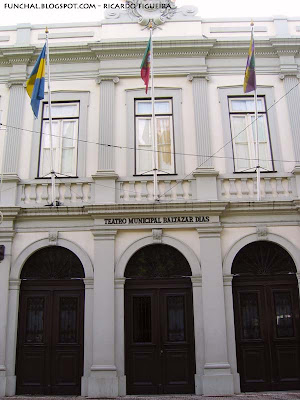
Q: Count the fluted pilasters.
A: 4